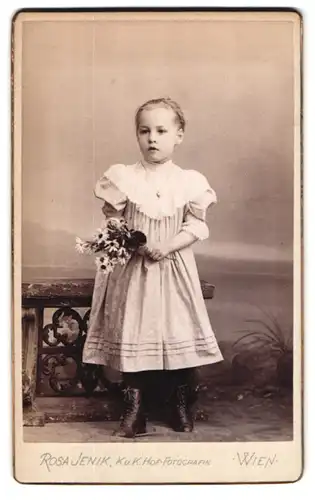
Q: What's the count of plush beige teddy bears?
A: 0